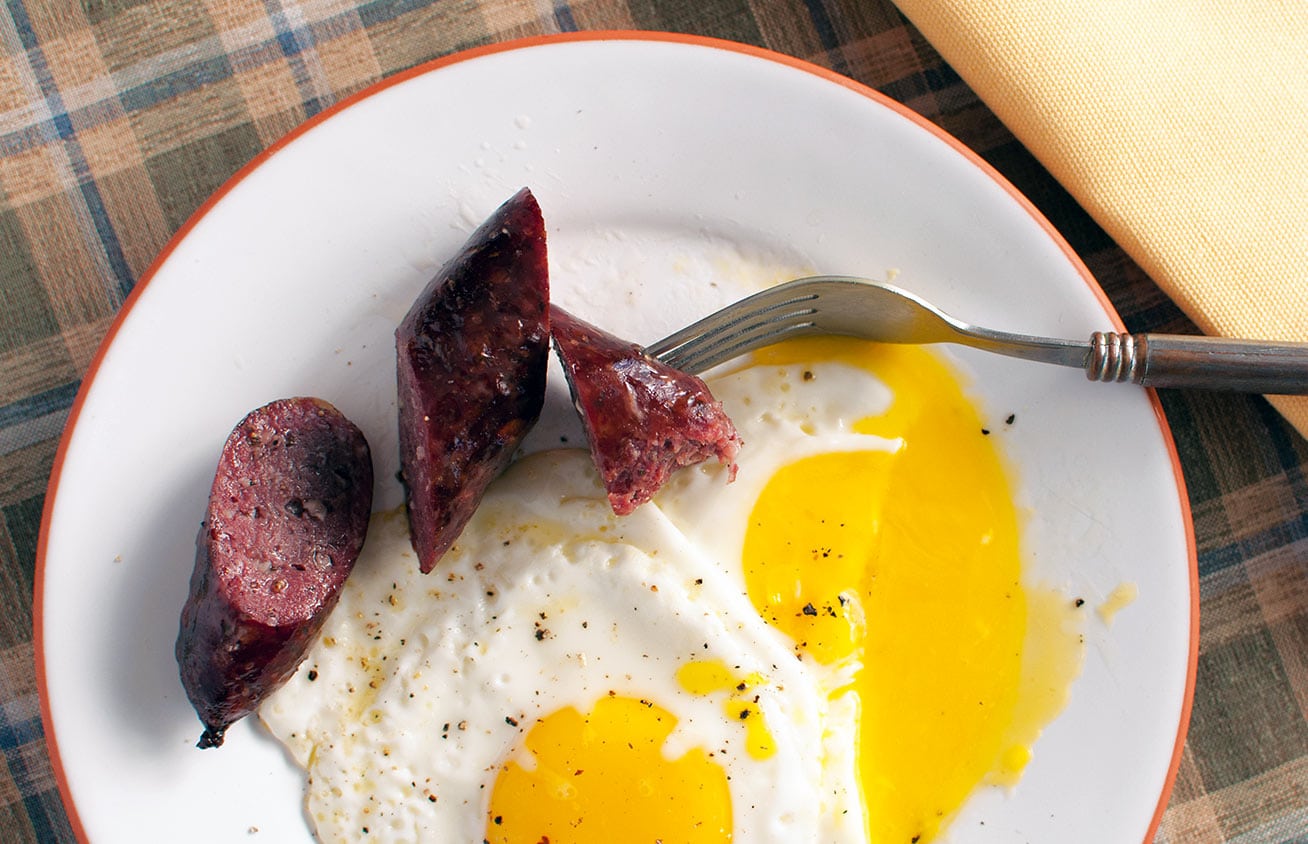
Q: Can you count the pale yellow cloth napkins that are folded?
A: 1